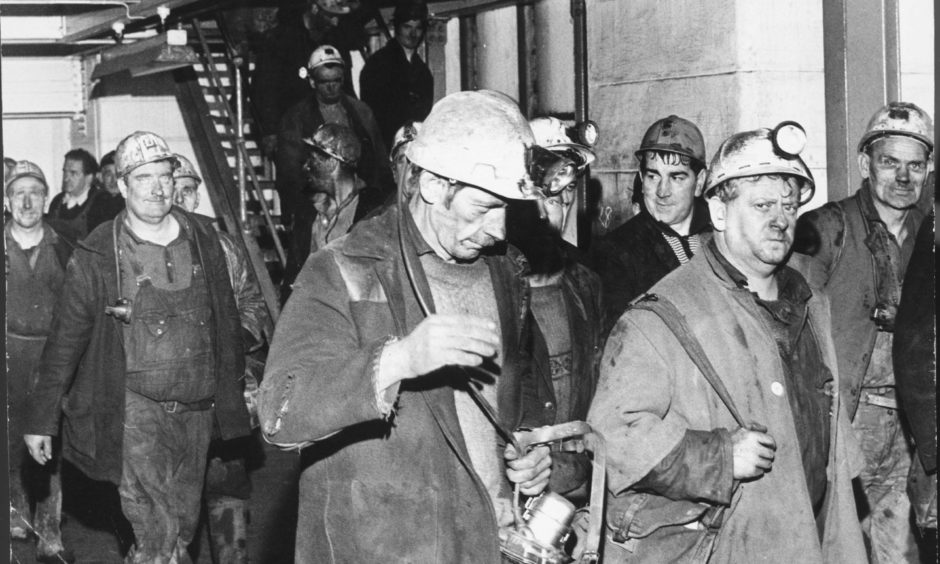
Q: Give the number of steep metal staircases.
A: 1